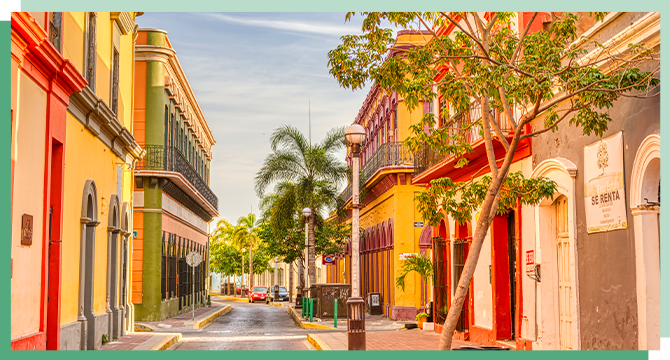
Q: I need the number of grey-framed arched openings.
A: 3